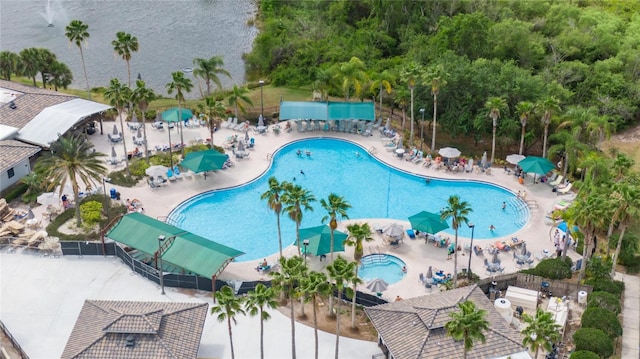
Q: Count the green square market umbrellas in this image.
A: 5